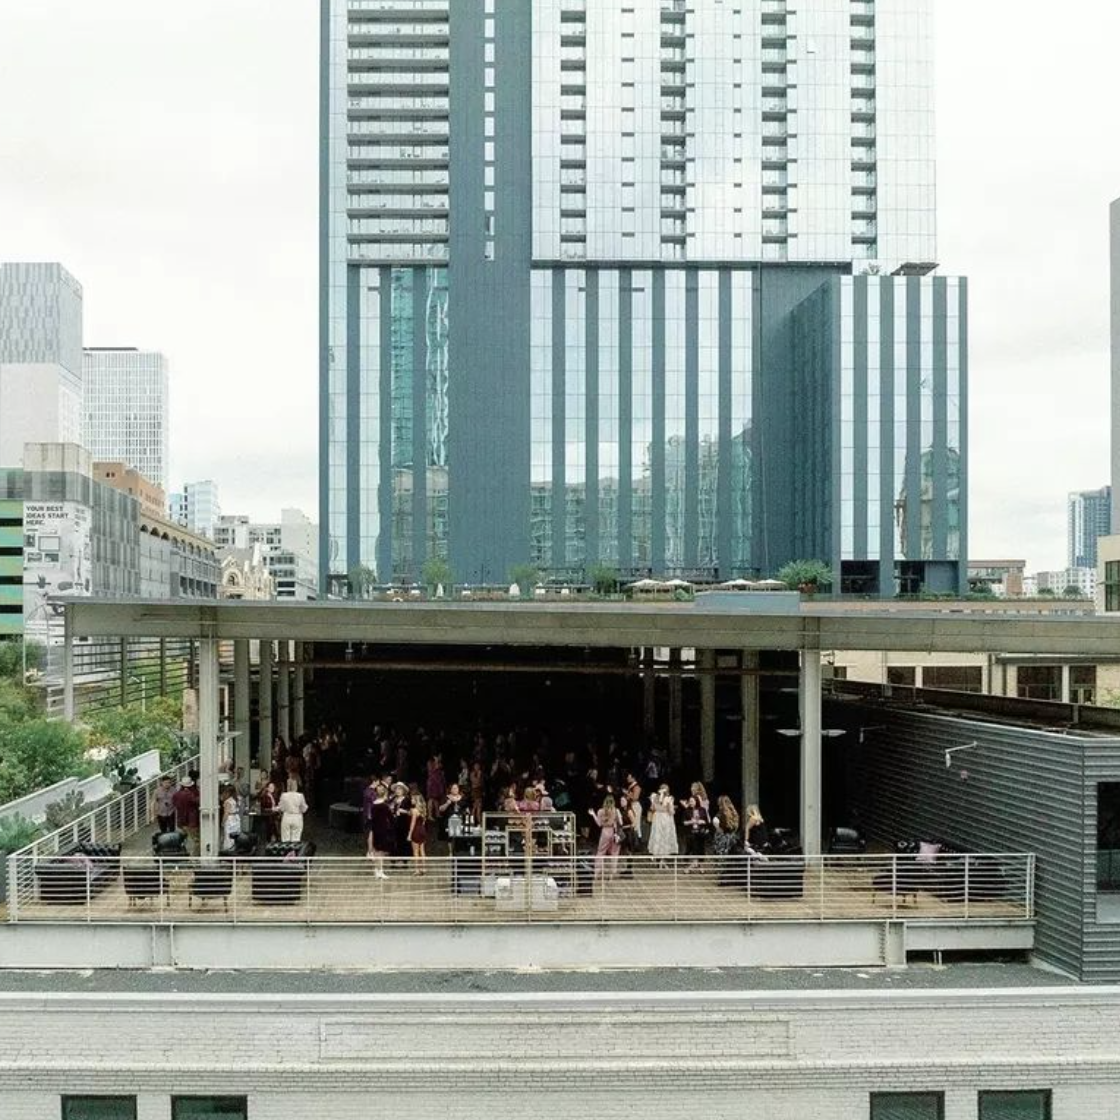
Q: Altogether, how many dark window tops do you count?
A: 4